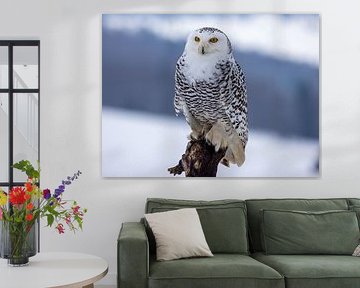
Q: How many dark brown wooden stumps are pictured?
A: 1